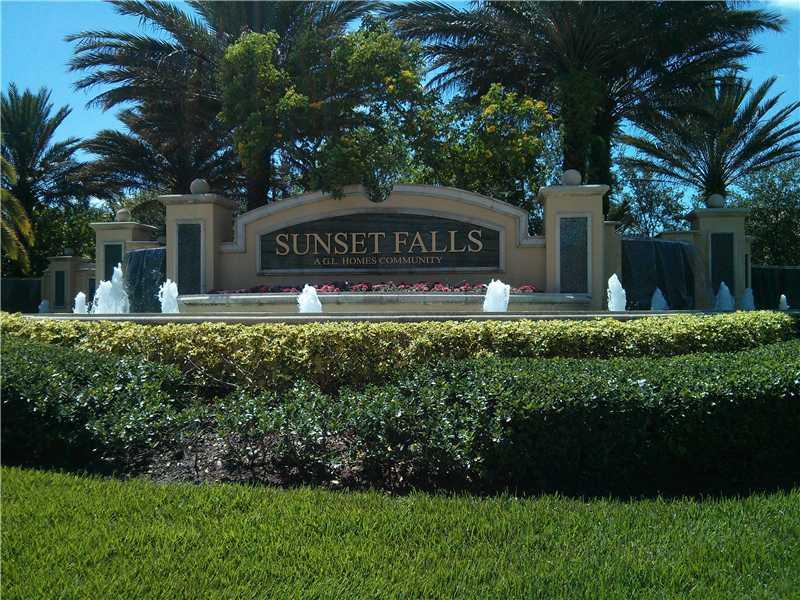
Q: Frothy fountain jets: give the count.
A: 11